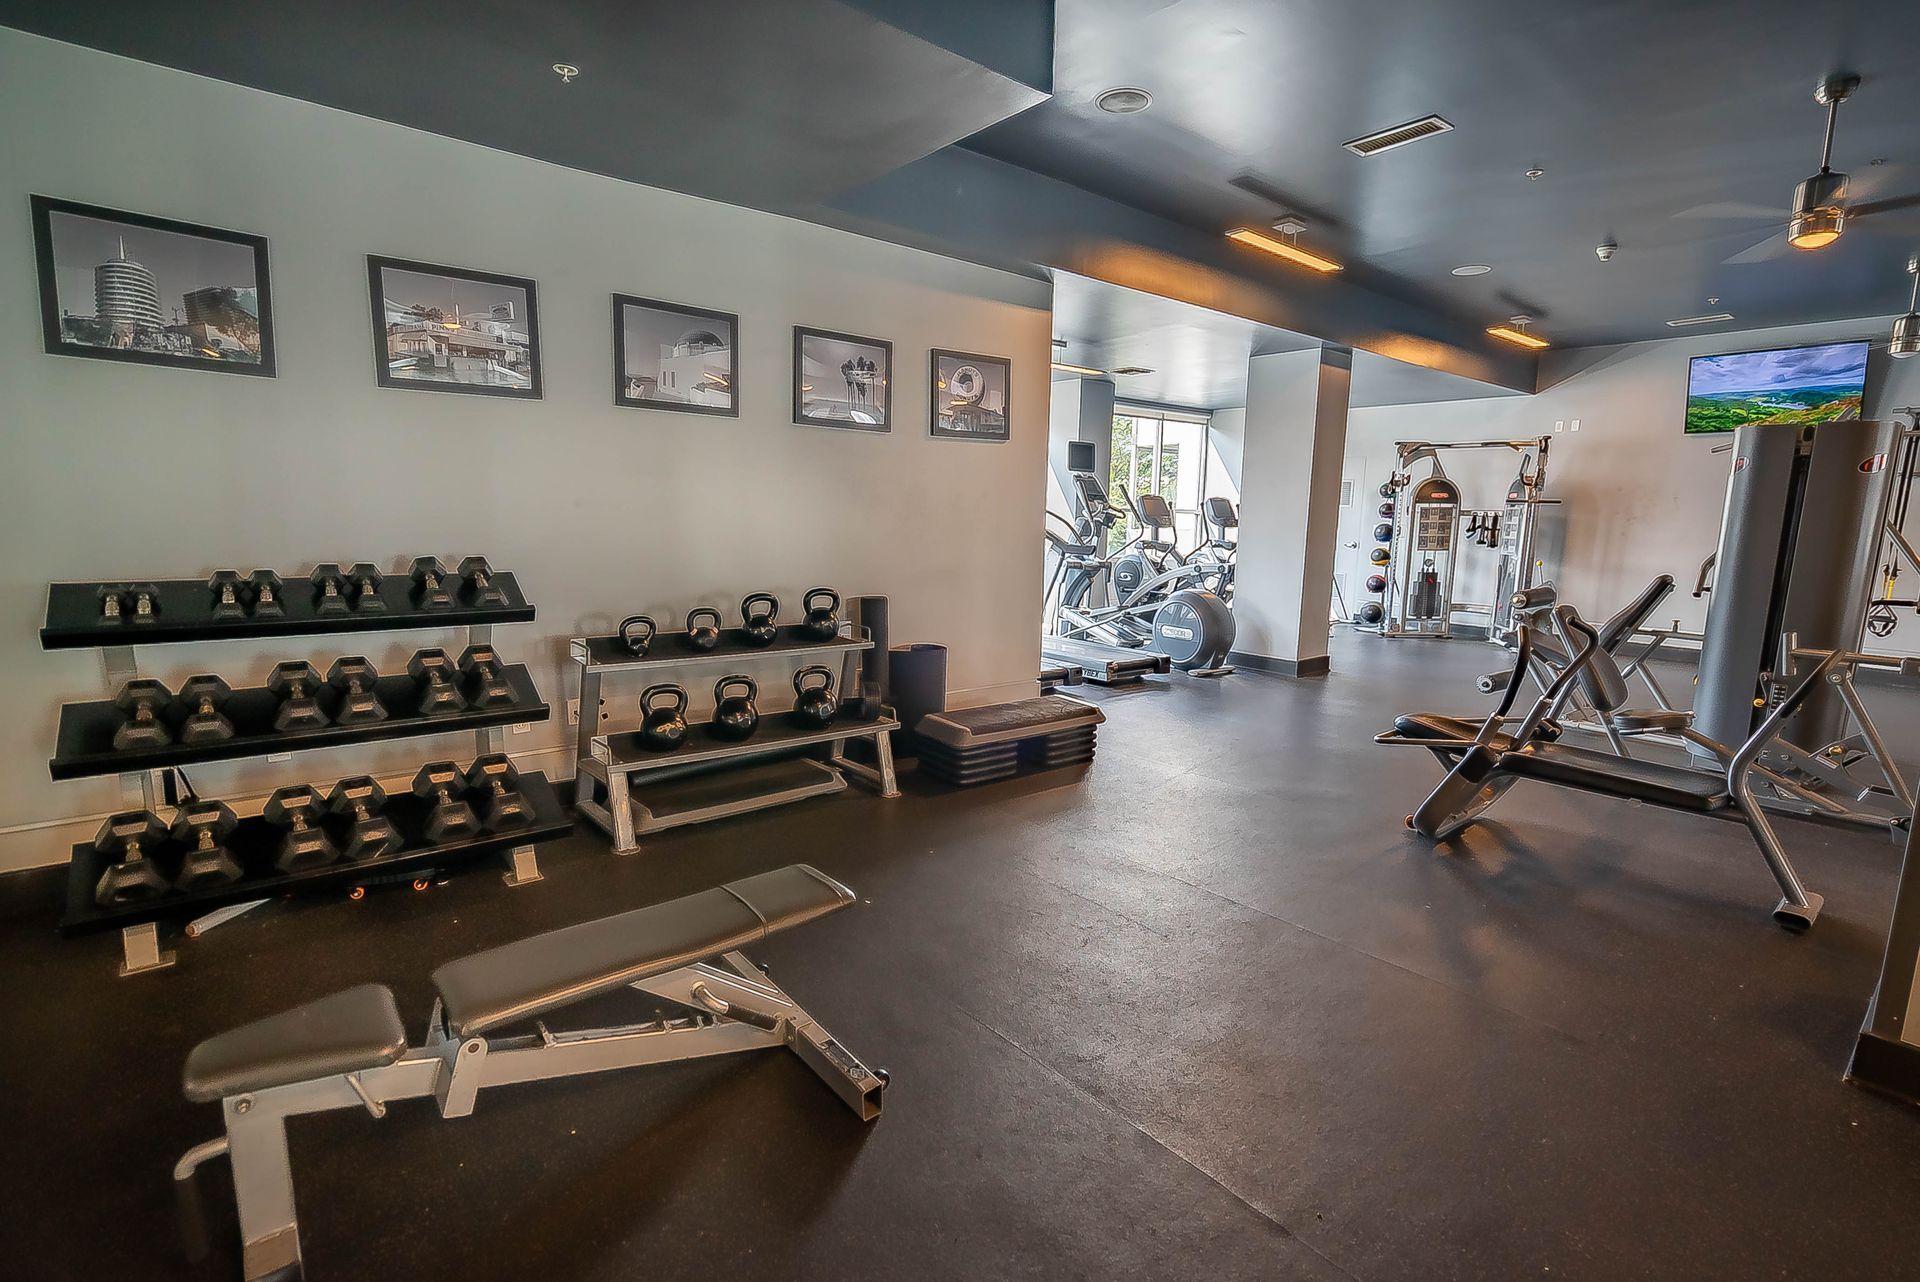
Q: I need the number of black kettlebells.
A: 7